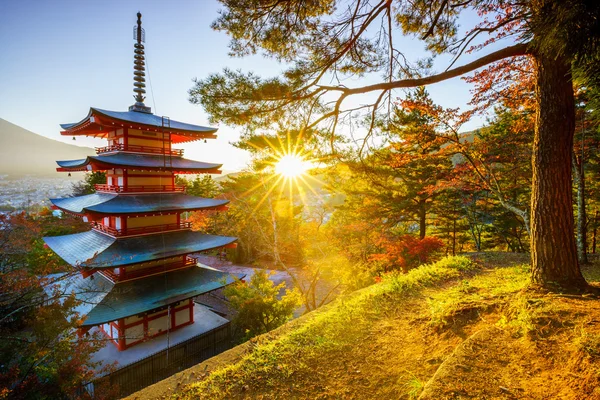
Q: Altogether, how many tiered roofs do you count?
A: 5